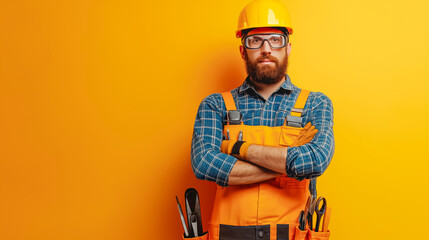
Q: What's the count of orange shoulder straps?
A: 2